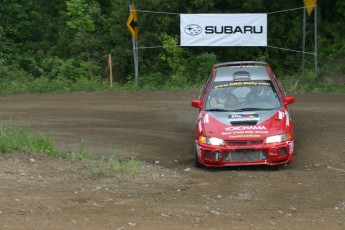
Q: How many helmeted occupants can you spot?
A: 2